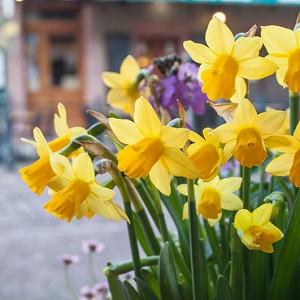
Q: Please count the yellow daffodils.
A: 12